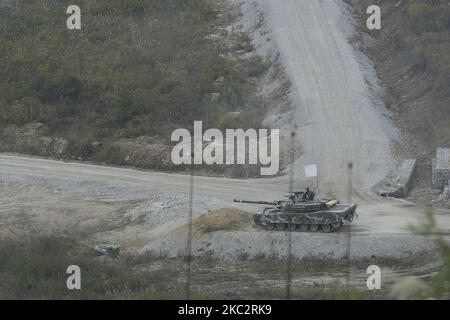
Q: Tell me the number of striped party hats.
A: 0